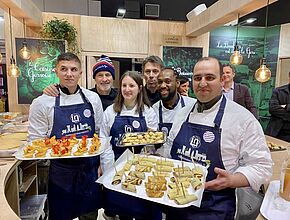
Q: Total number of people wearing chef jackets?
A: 4